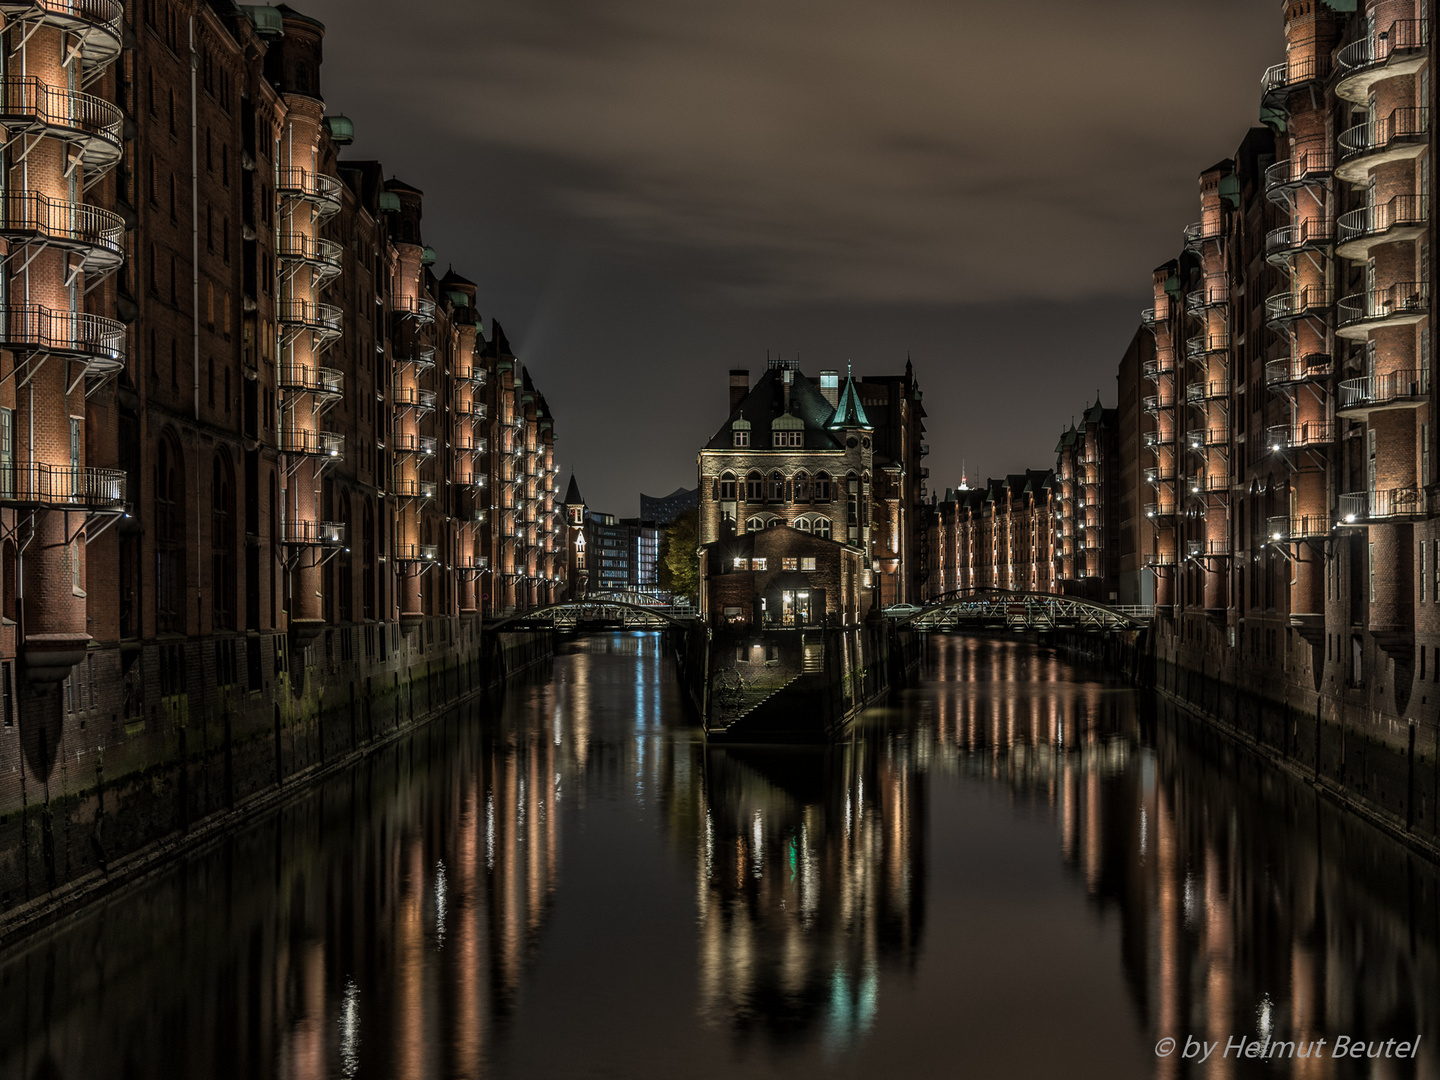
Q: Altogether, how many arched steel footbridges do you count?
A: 2